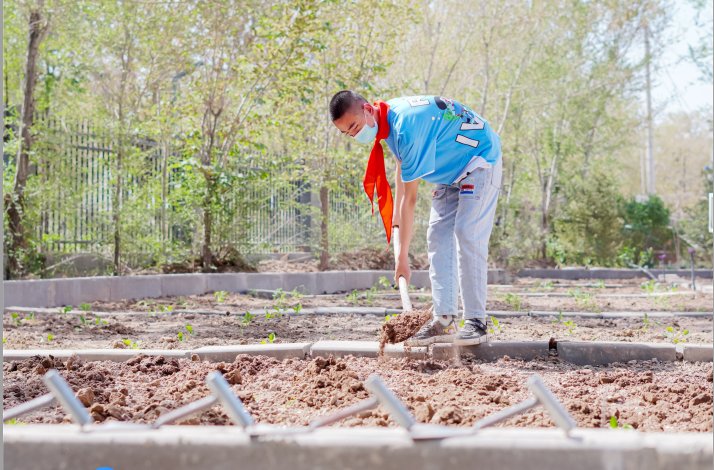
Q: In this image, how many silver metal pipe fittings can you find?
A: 4